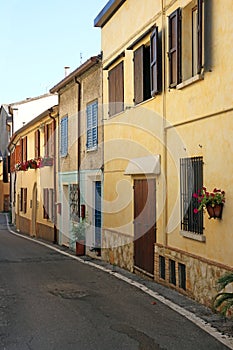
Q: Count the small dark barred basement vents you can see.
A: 3